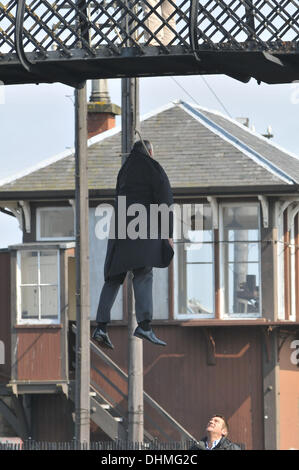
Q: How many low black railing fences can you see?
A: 1